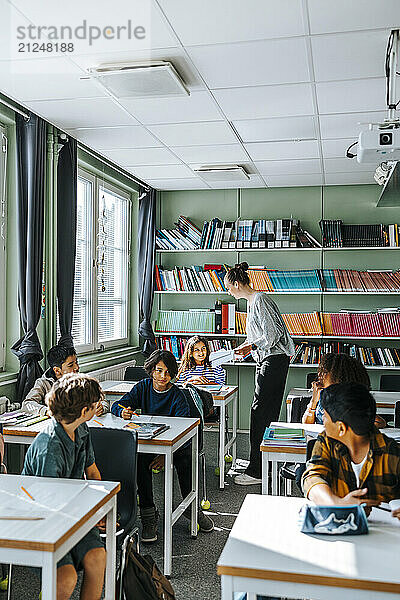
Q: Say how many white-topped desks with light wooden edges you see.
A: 6